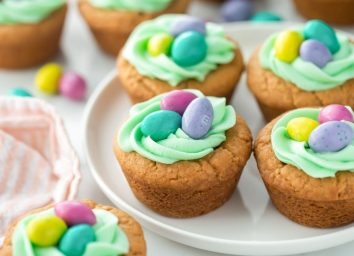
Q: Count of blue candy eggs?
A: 6